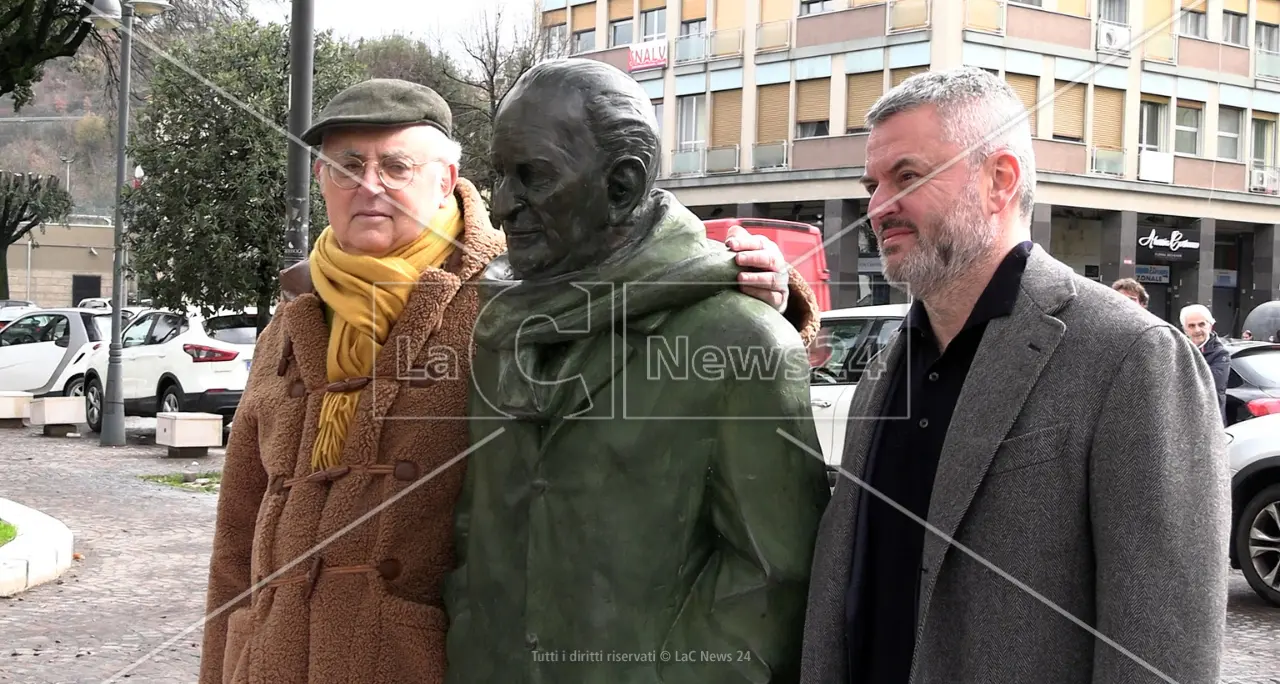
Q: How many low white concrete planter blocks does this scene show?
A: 3